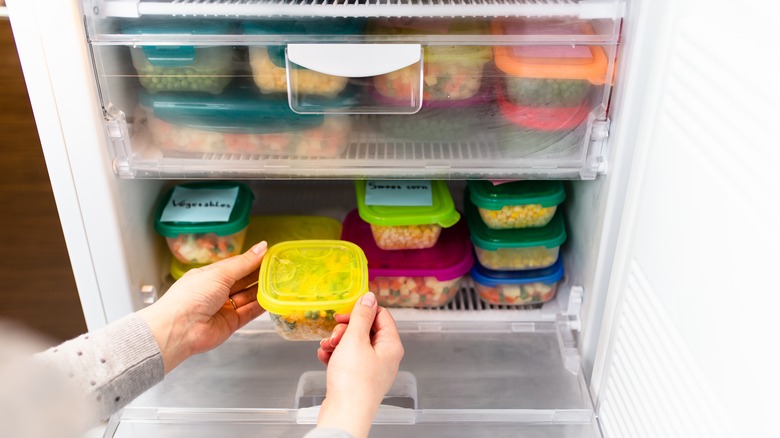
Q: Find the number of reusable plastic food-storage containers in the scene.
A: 15